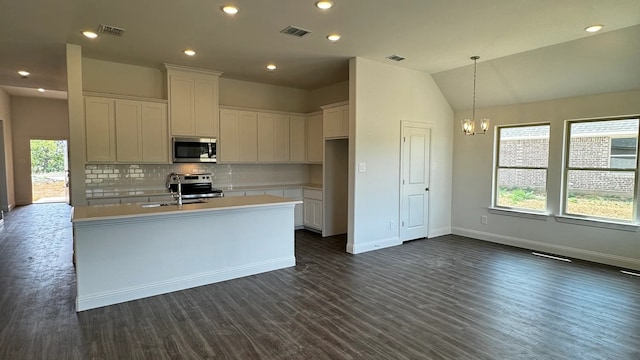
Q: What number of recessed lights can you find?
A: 9